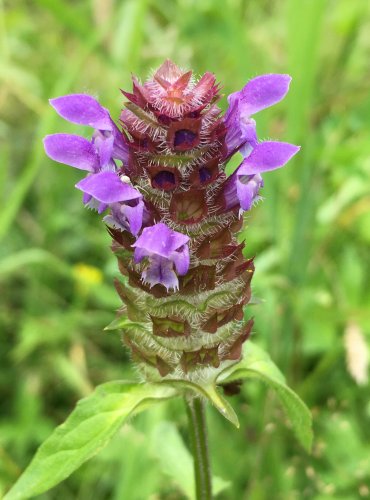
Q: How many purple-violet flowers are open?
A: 6